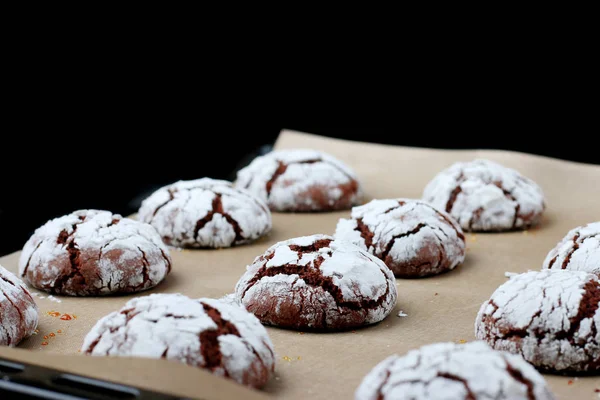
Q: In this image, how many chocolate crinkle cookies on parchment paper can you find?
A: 11